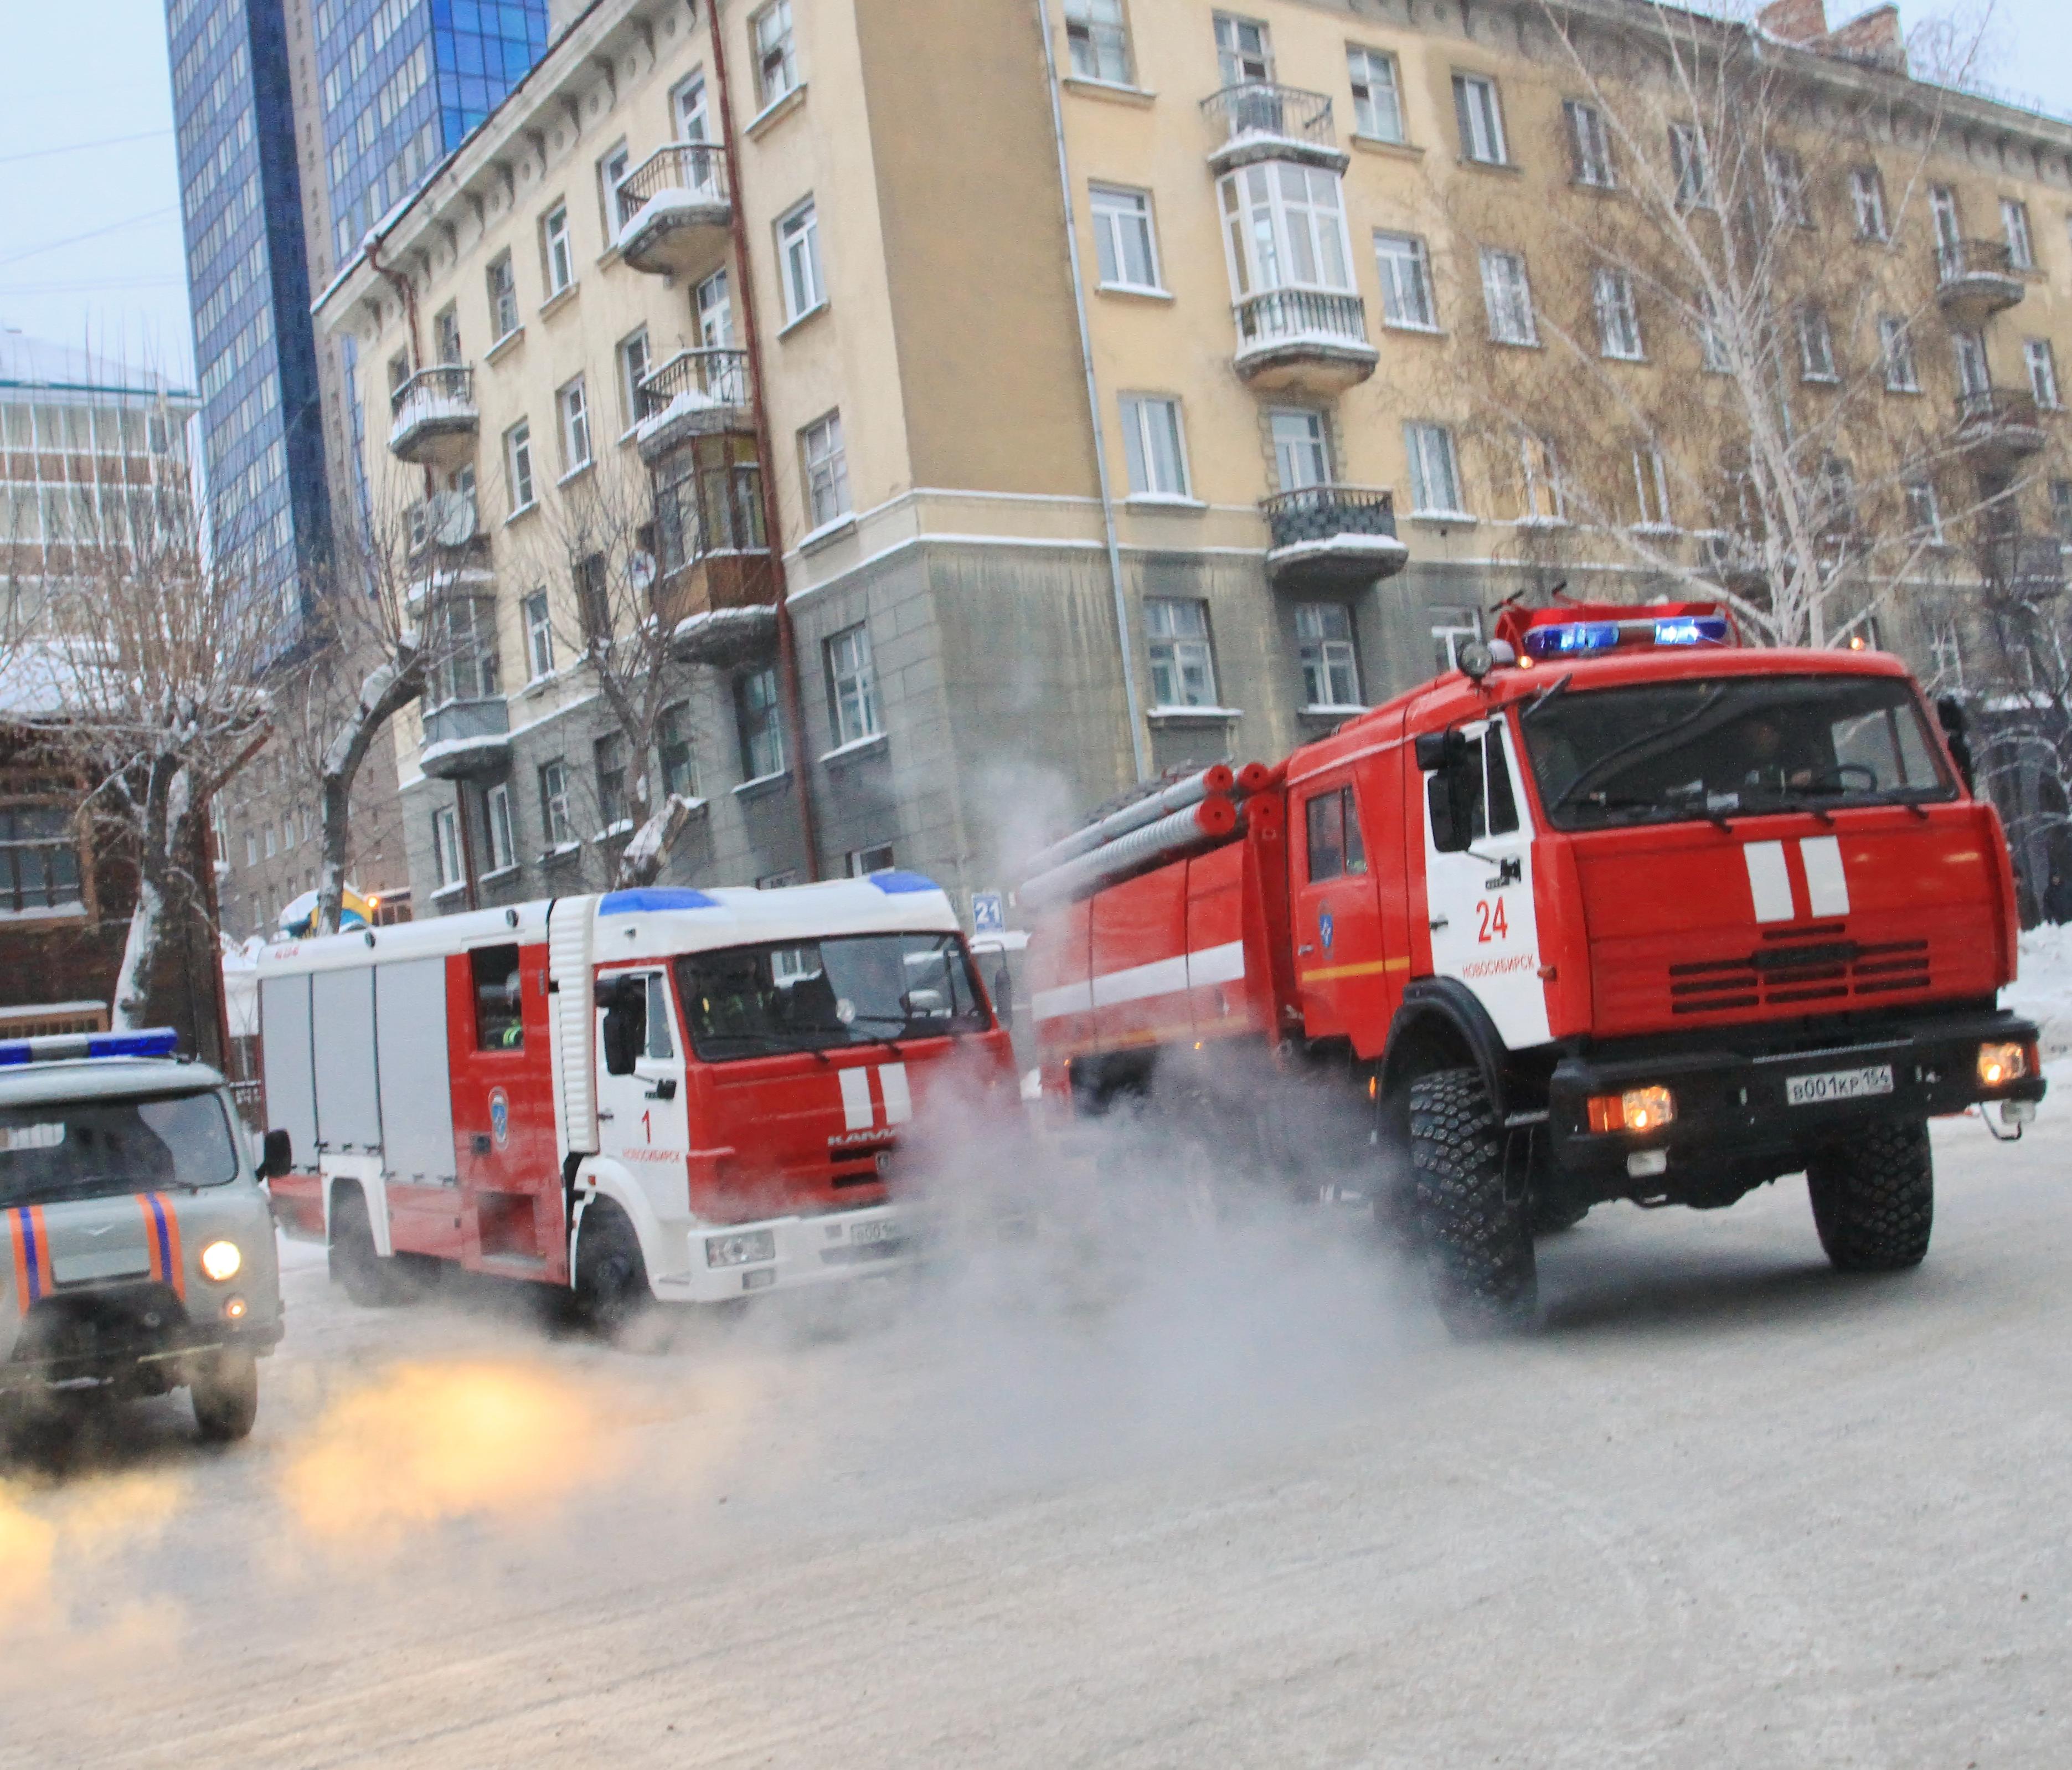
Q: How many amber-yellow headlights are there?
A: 3